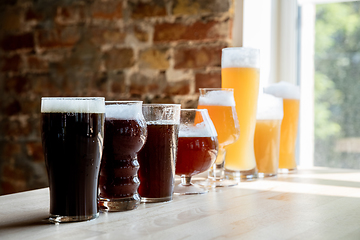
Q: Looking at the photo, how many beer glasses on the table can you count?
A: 8